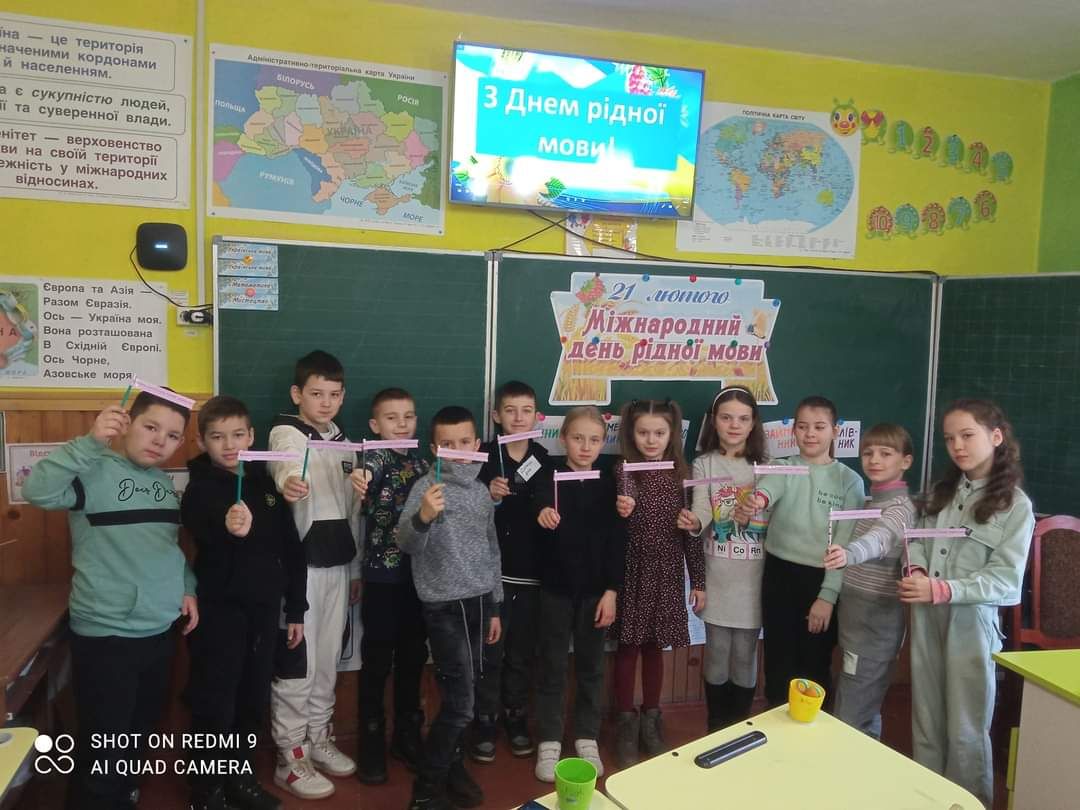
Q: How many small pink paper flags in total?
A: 12